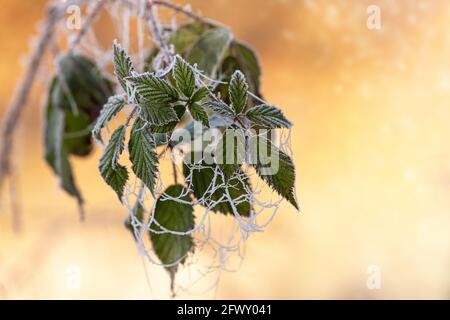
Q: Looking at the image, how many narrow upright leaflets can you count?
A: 3